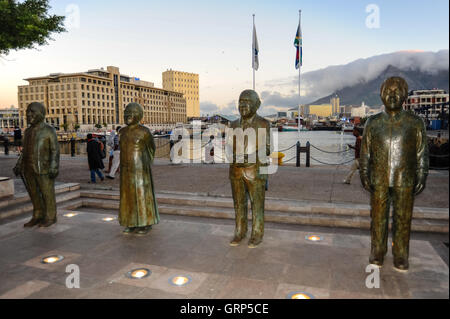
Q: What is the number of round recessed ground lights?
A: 7